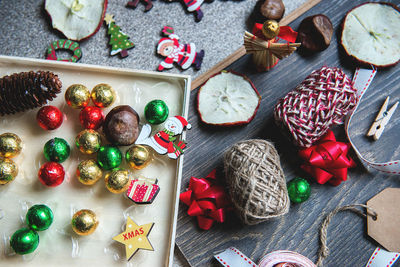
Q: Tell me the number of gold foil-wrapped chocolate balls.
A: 9